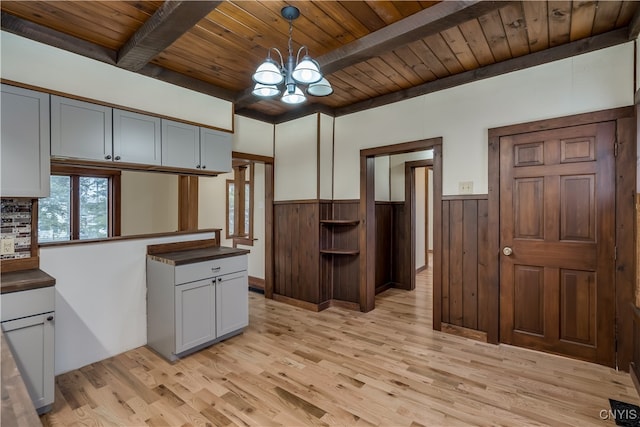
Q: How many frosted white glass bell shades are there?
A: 5